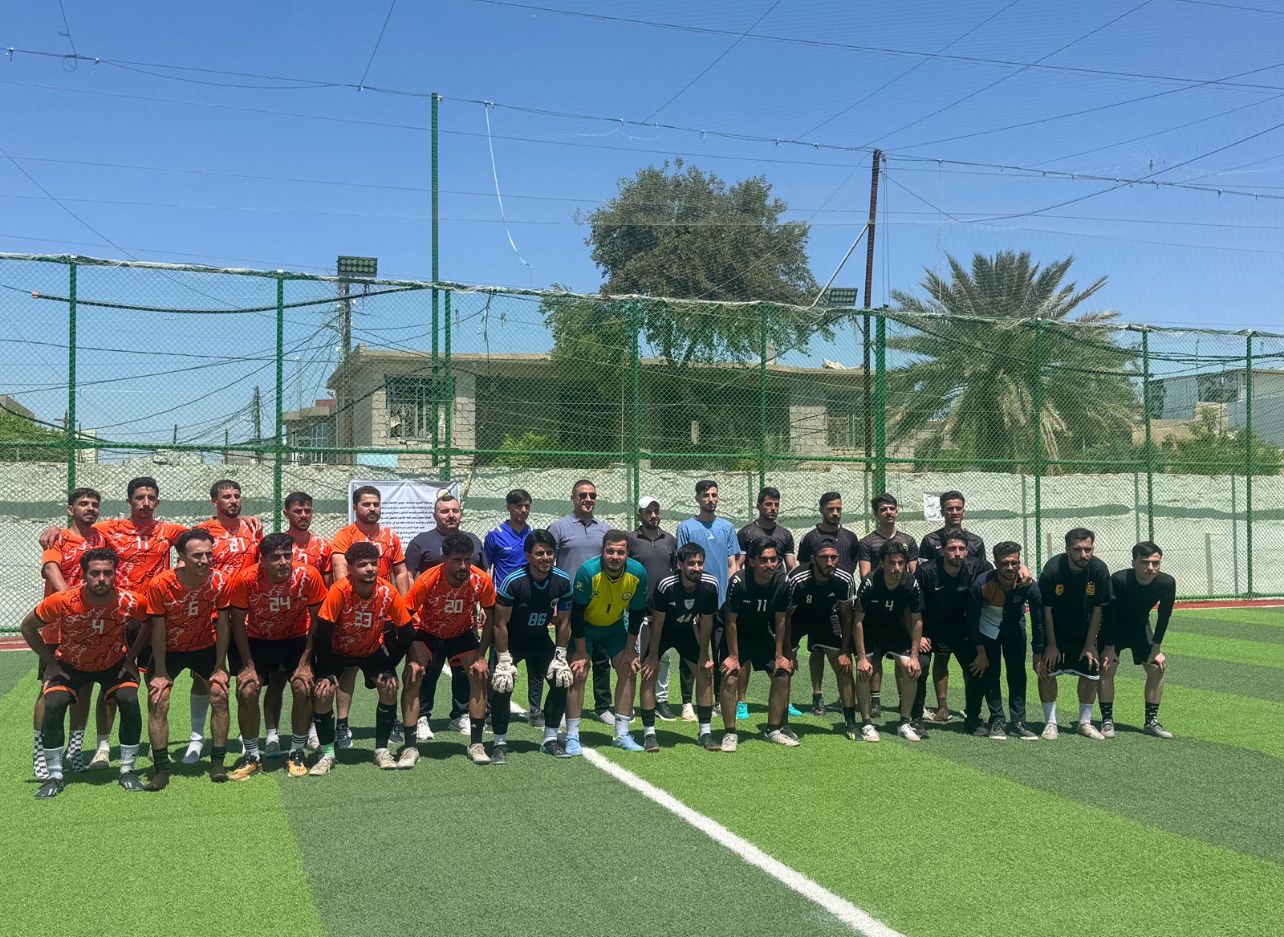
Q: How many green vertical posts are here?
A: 10